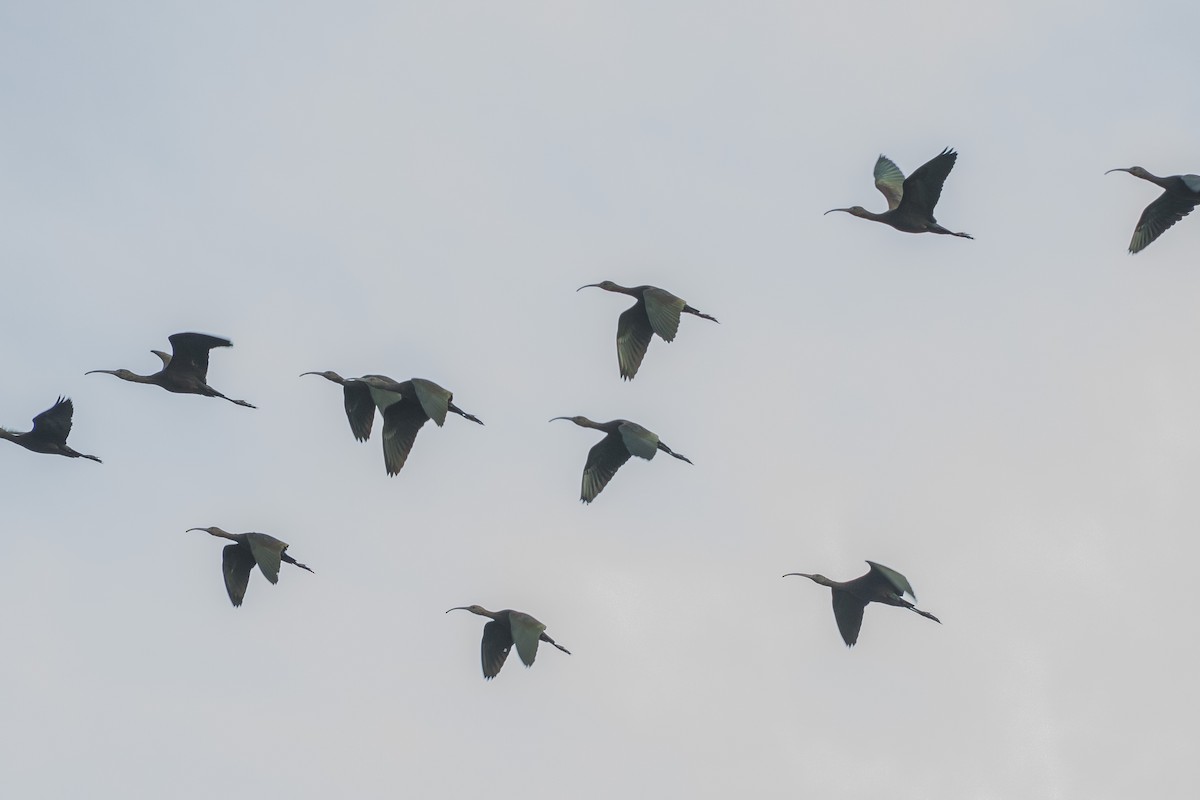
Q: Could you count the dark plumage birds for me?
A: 11